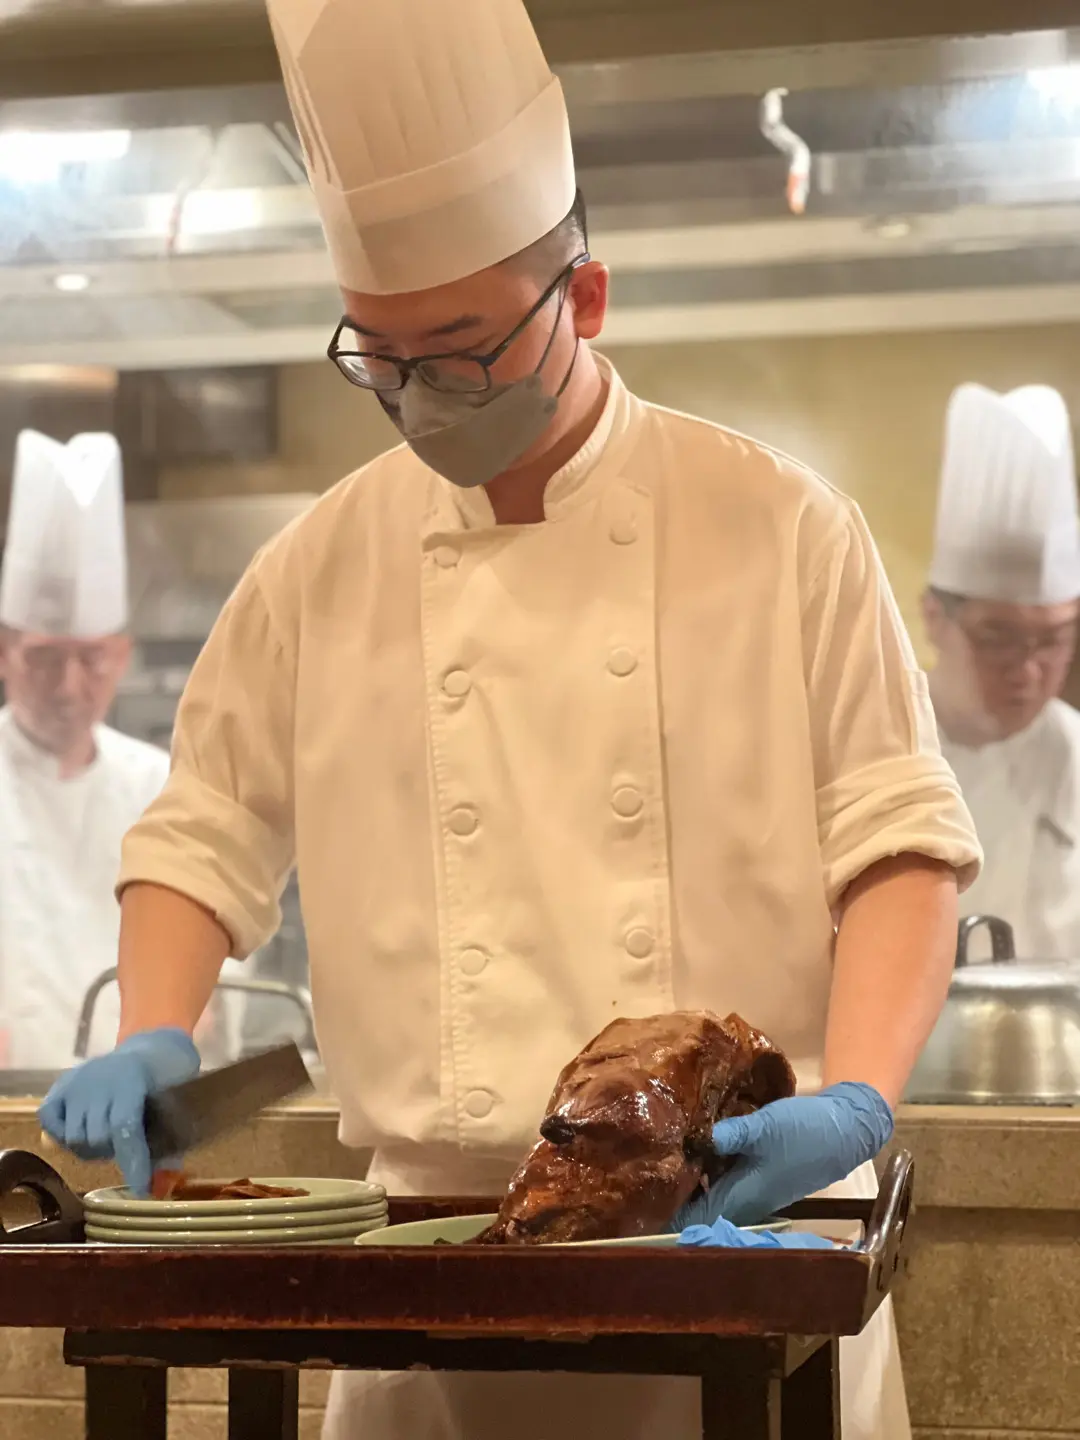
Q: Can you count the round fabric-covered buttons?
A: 9